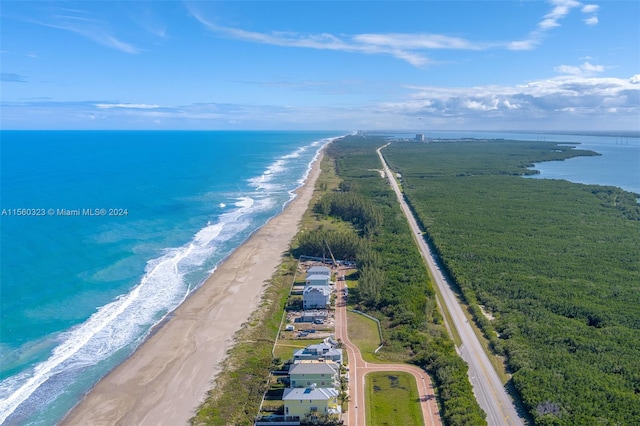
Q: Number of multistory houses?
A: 6